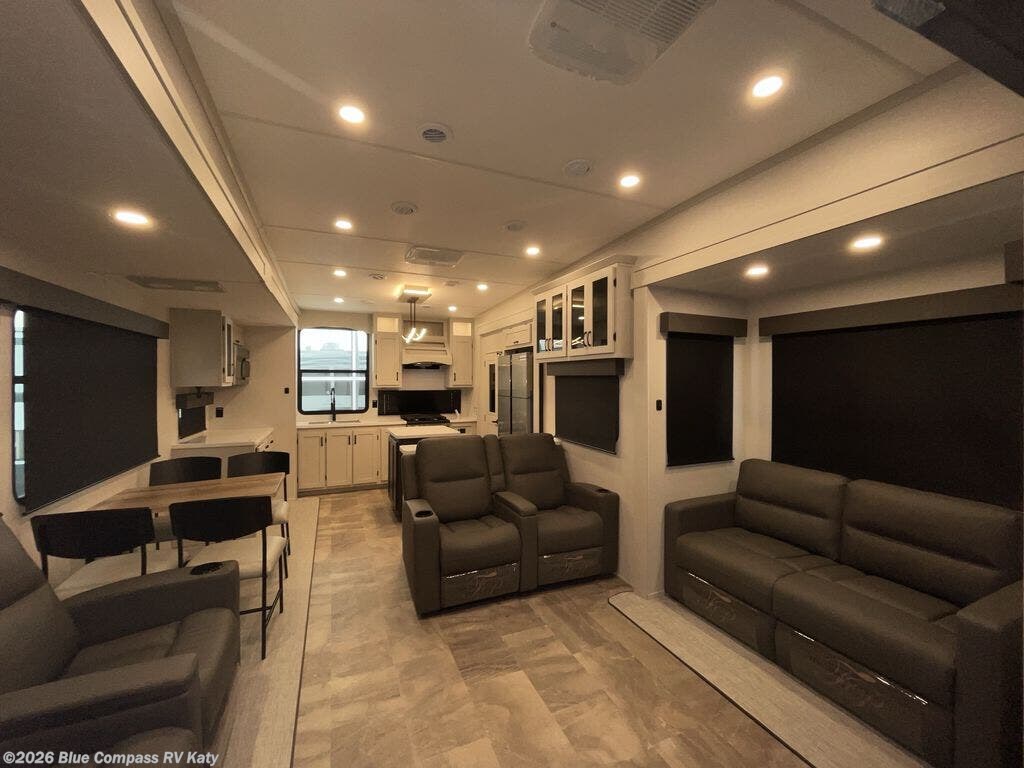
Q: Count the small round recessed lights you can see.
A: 12